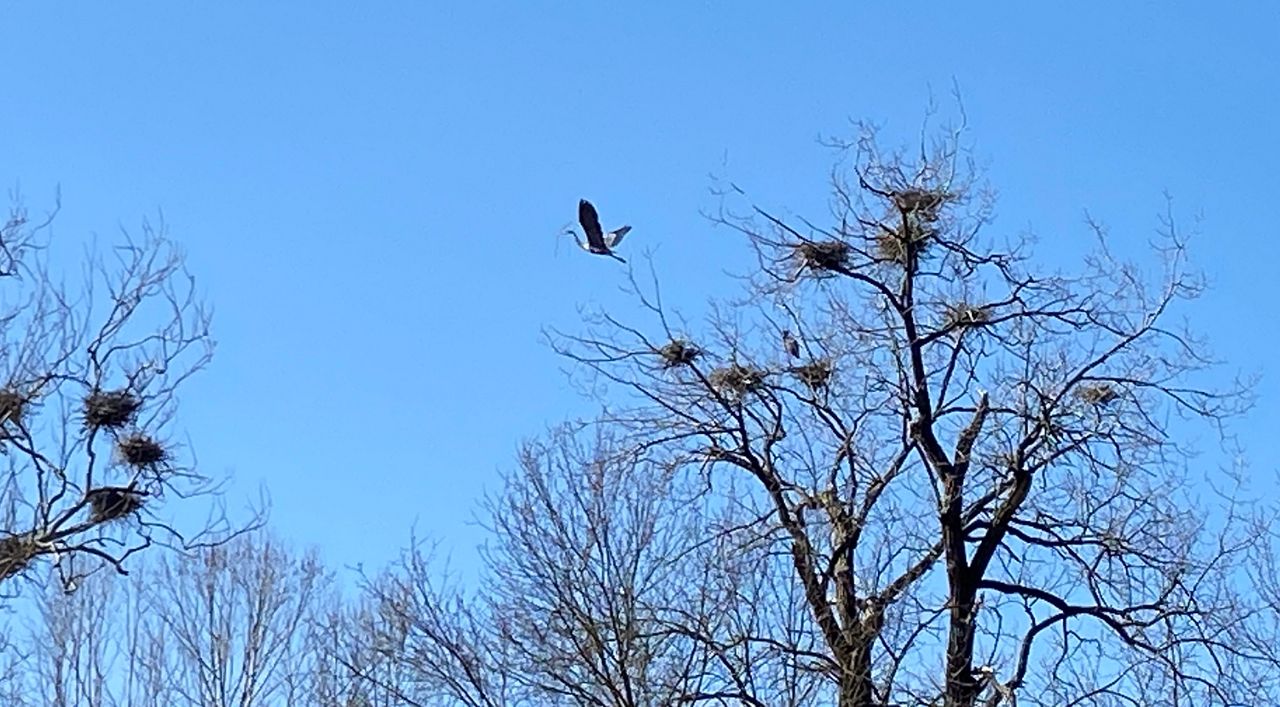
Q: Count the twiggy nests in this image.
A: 13